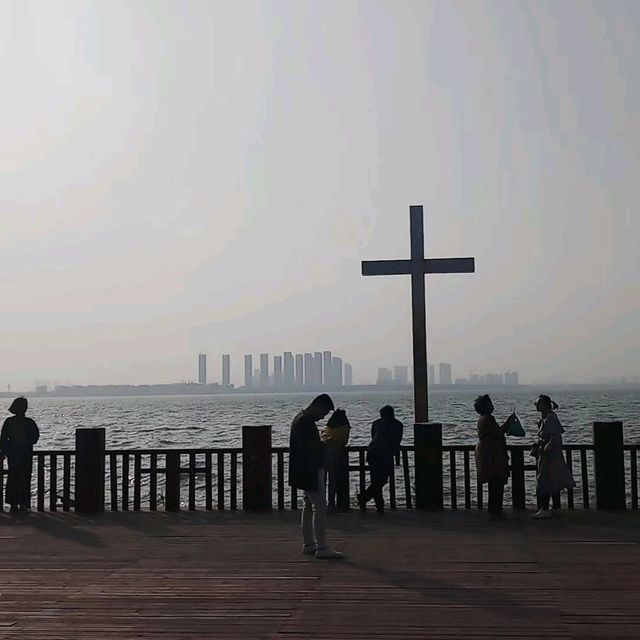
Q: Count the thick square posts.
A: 4